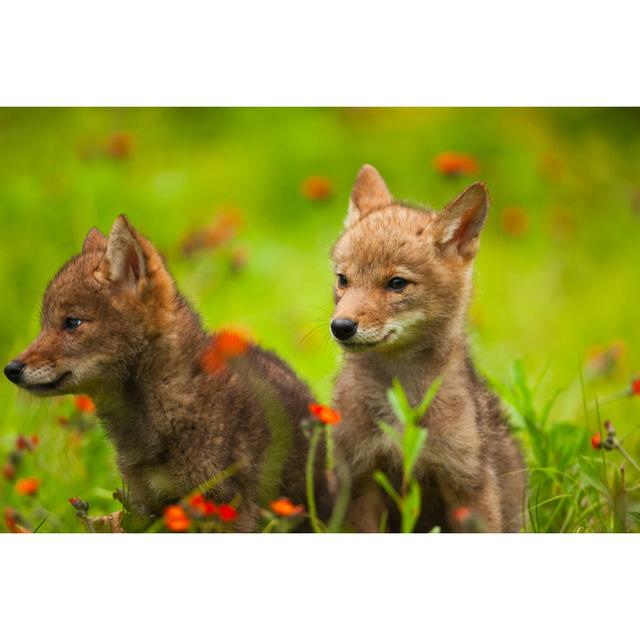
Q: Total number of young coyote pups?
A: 2